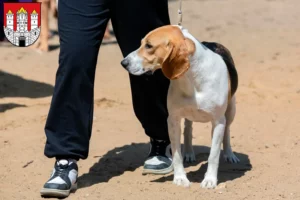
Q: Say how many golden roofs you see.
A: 3